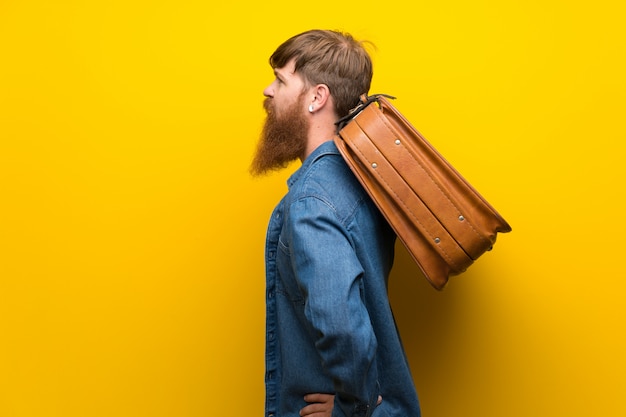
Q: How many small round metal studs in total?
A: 4